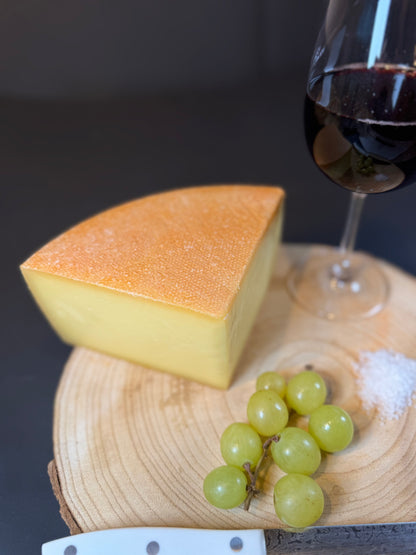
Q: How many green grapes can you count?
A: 8